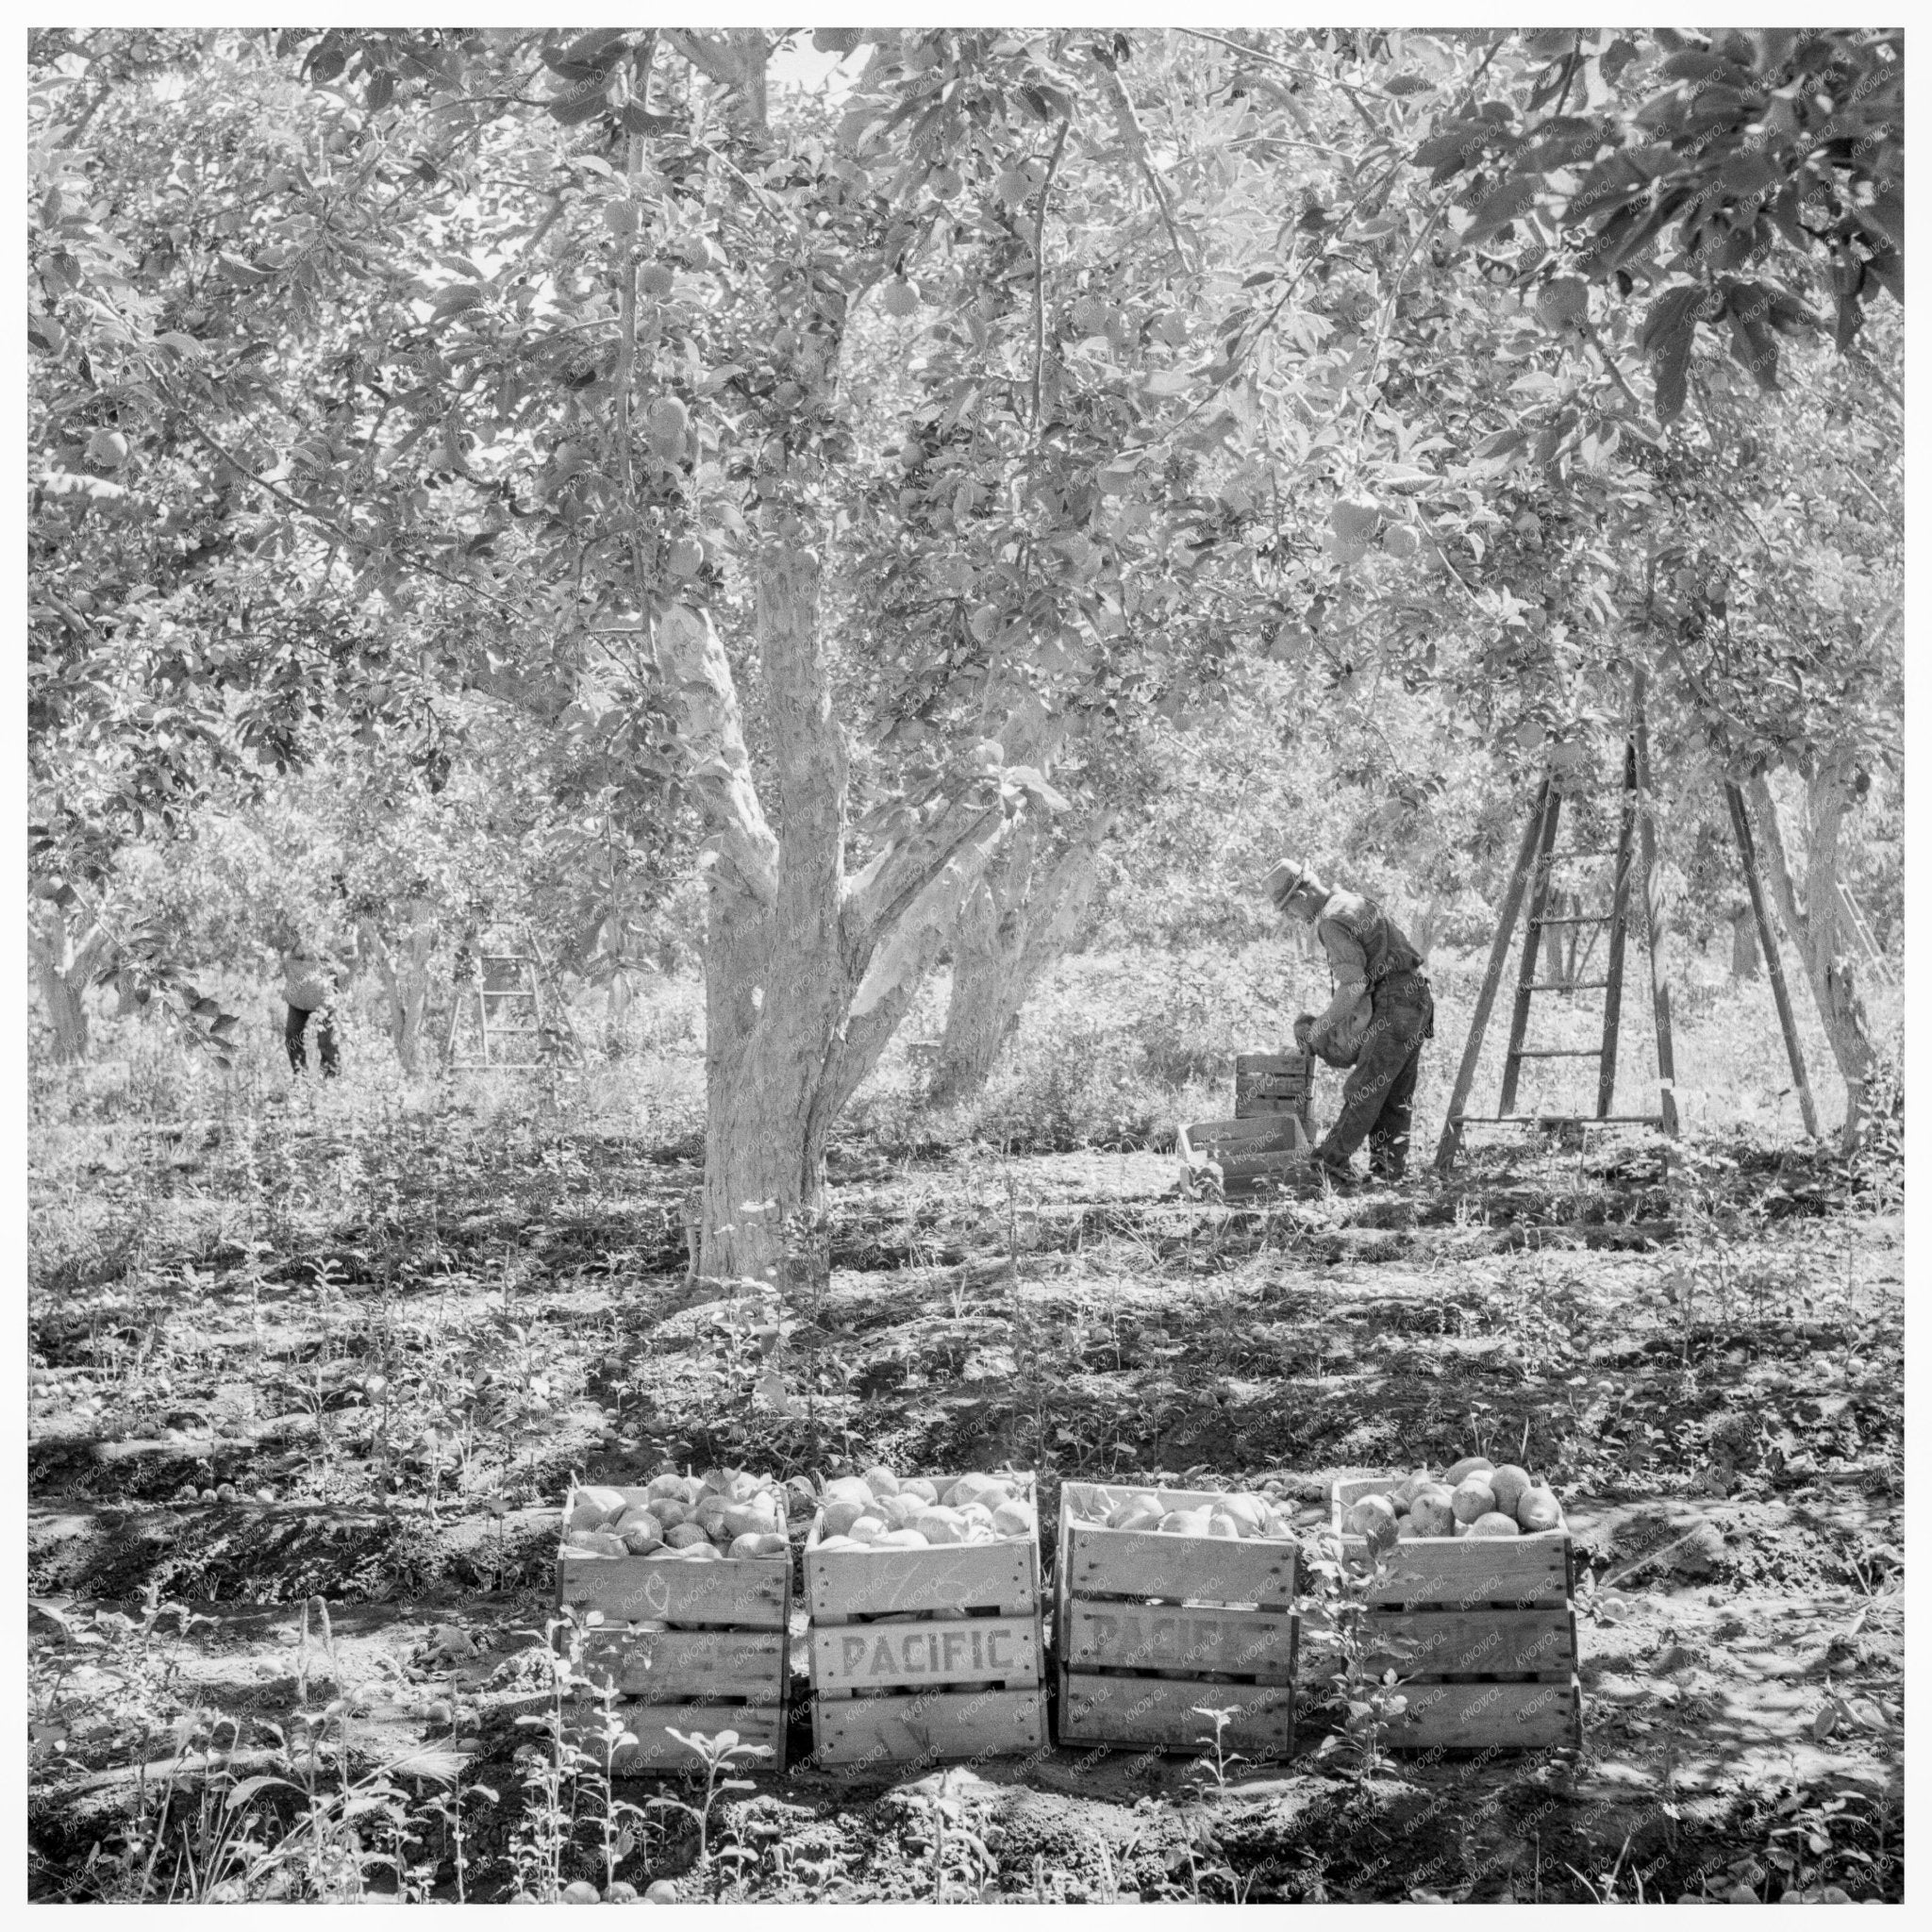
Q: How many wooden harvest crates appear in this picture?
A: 6